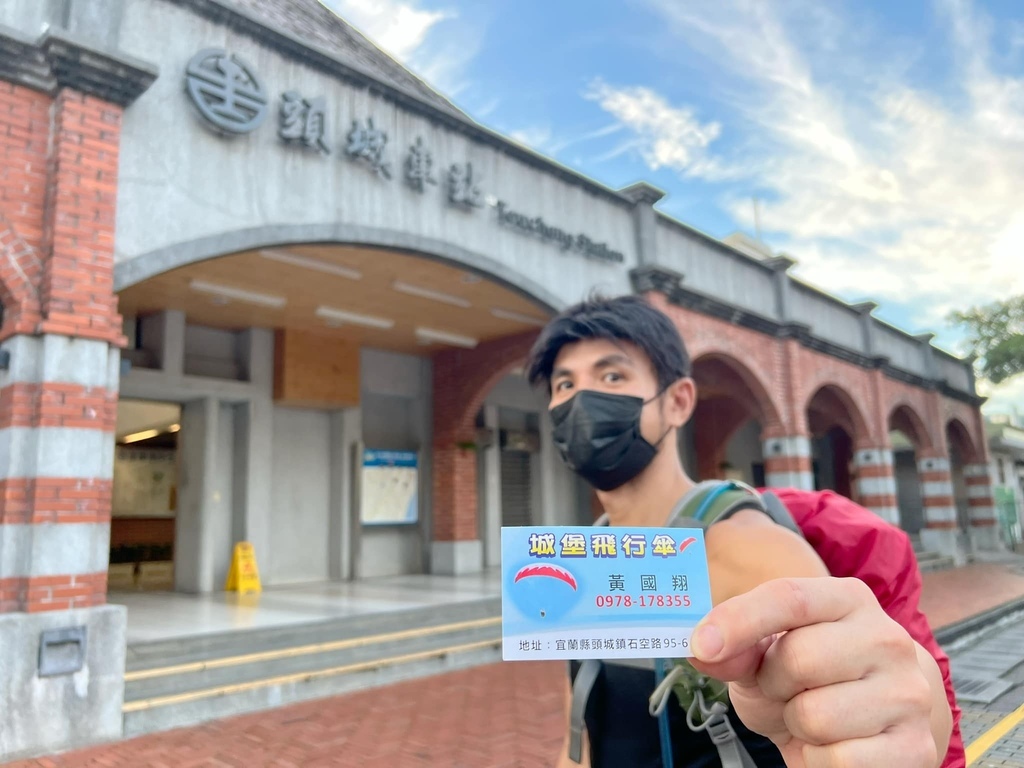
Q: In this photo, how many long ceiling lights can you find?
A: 6